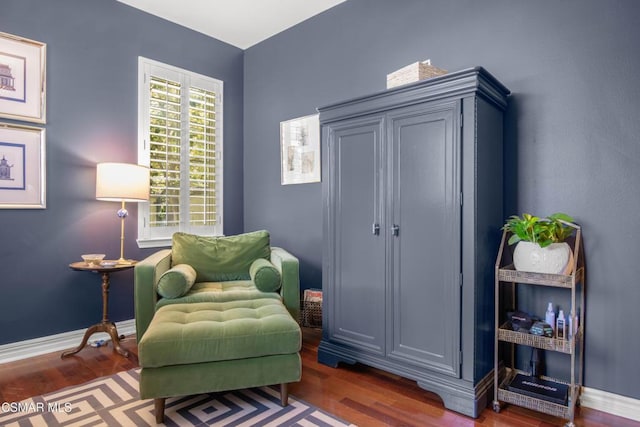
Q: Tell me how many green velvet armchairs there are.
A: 1